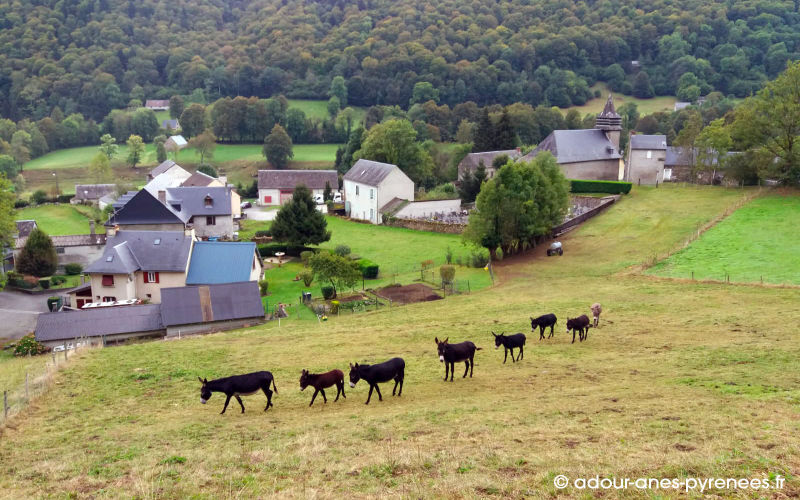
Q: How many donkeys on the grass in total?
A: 8